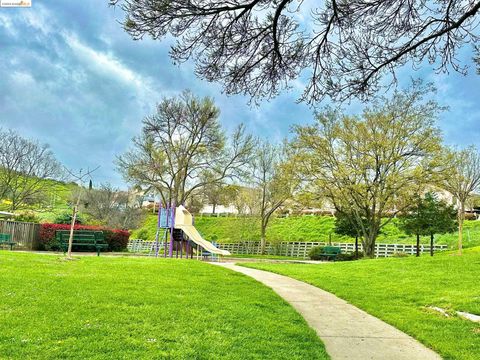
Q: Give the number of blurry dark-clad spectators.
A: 0